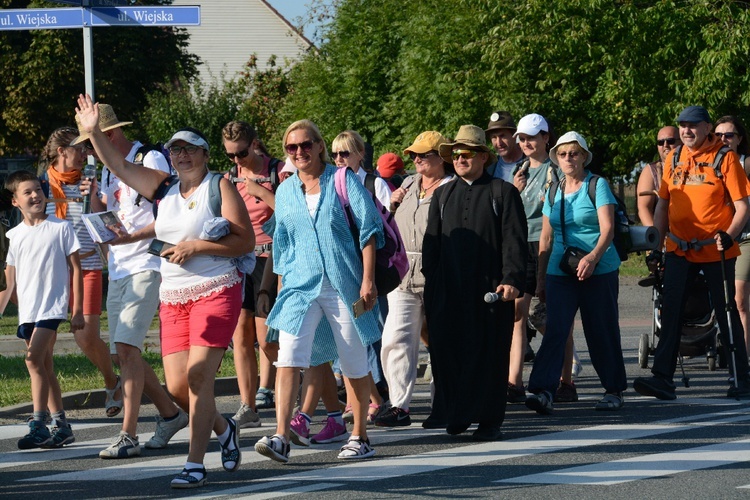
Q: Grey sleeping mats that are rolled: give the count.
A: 1